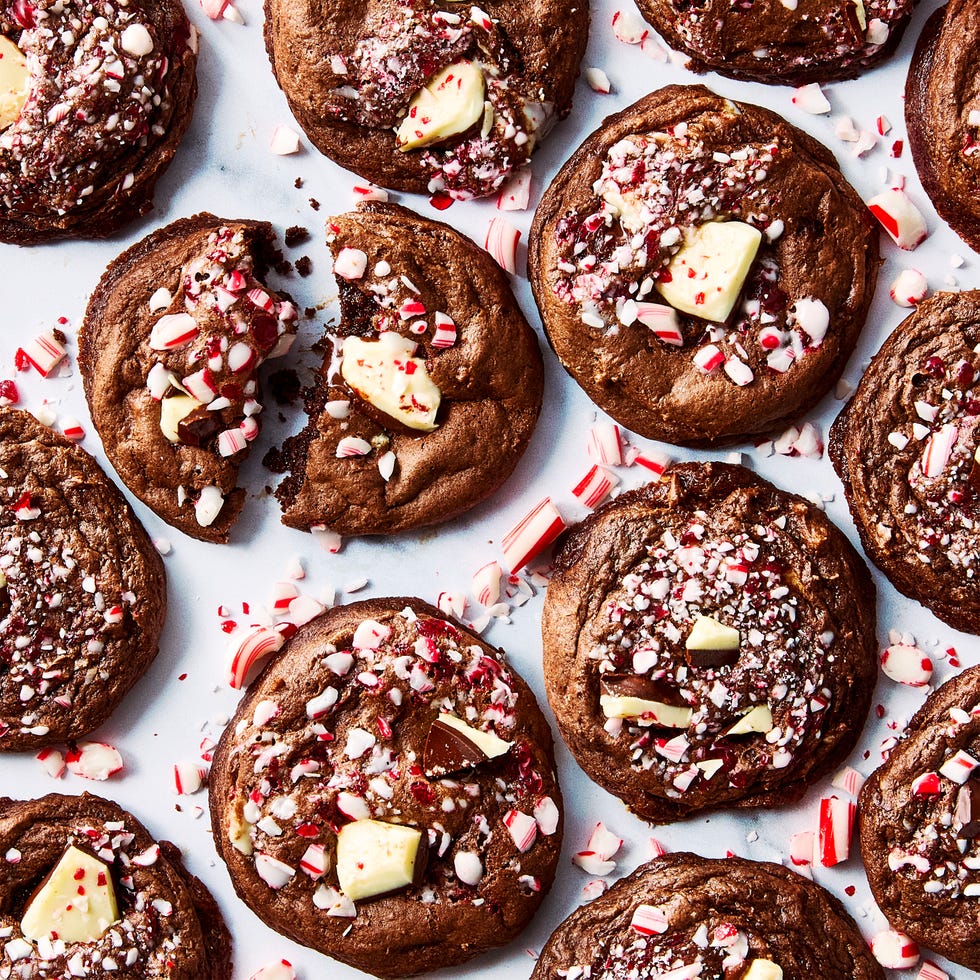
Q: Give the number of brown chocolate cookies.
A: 13